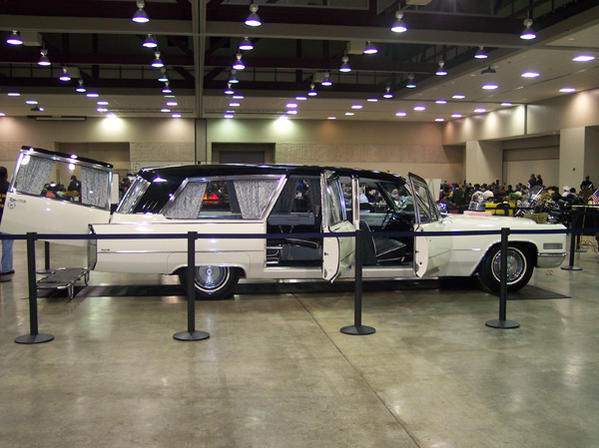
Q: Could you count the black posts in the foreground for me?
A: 4